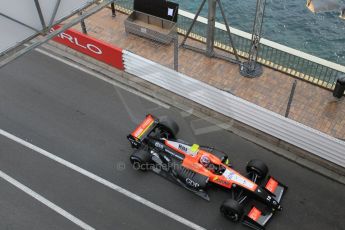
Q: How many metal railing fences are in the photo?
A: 1